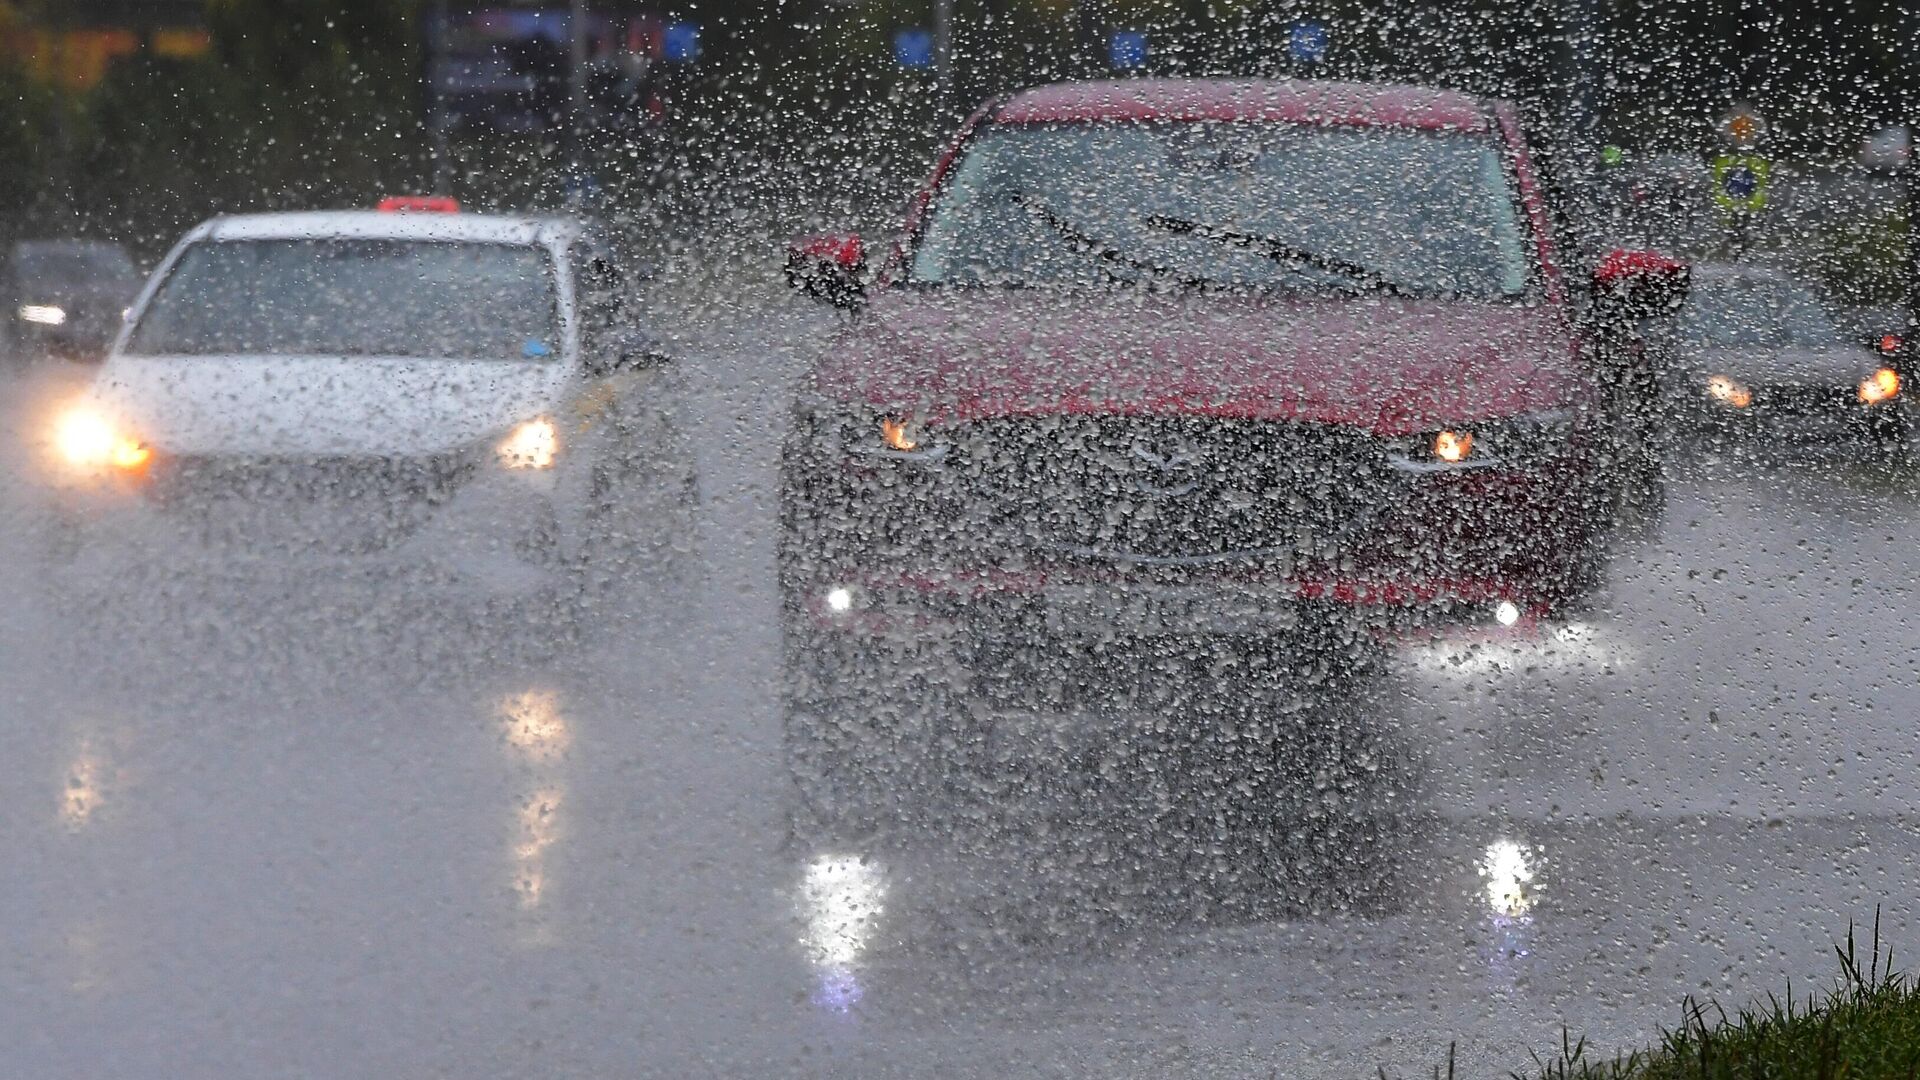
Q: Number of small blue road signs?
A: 4